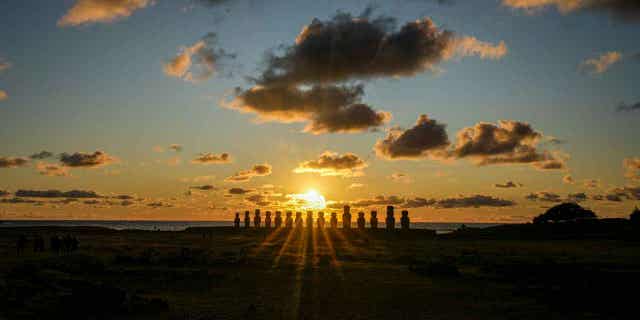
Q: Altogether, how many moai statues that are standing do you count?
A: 15